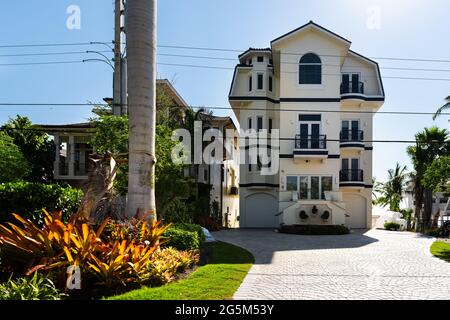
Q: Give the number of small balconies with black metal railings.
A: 4